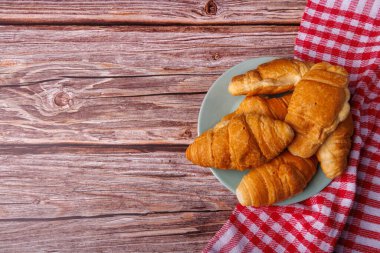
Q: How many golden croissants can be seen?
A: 6